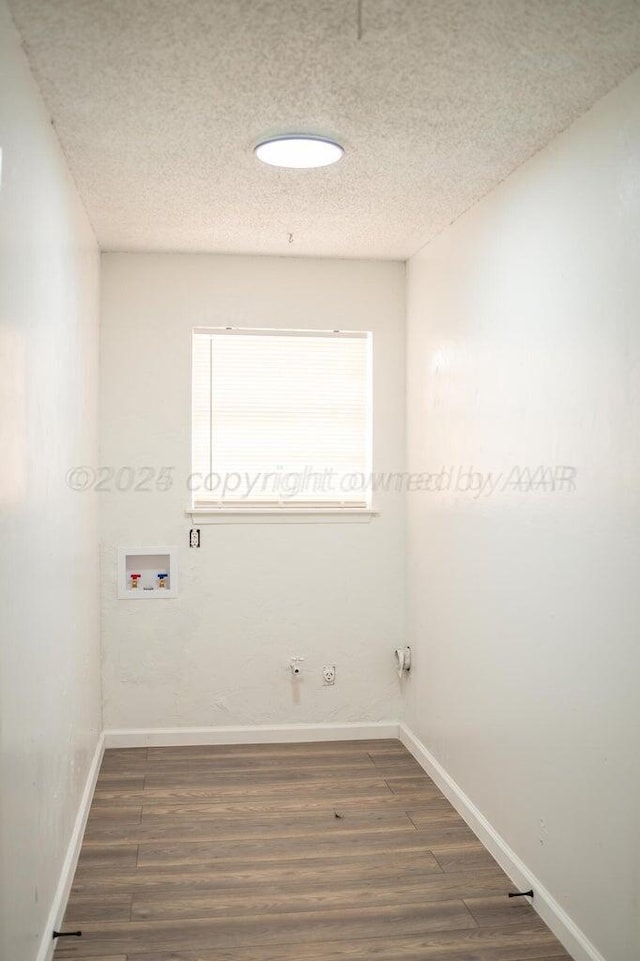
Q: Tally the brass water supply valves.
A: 2